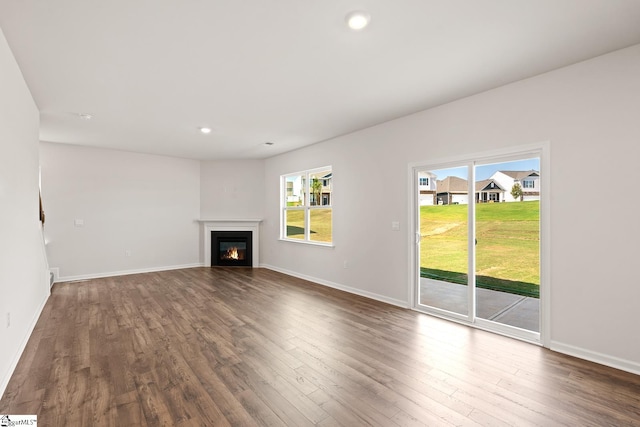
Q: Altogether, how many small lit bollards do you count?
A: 0